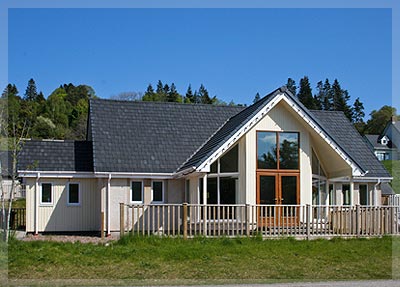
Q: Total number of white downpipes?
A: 3